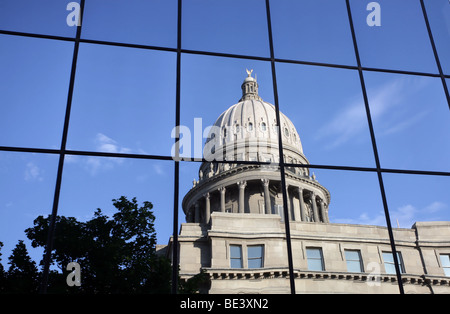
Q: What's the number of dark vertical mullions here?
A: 5